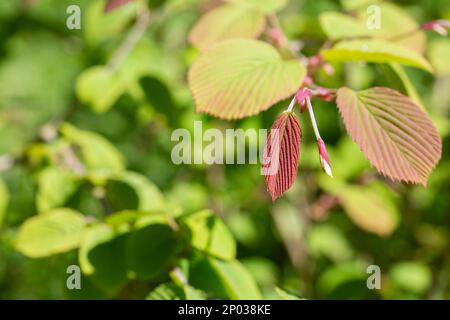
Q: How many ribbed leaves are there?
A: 3